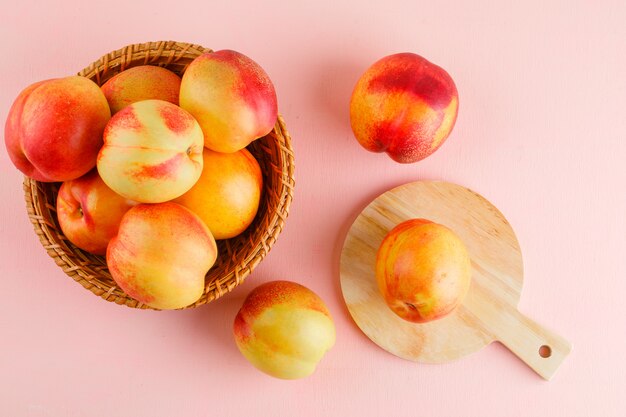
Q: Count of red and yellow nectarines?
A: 10